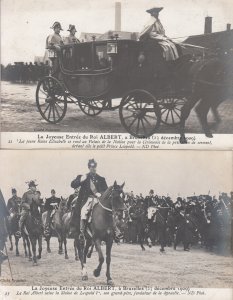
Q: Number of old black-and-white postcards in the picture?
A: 2